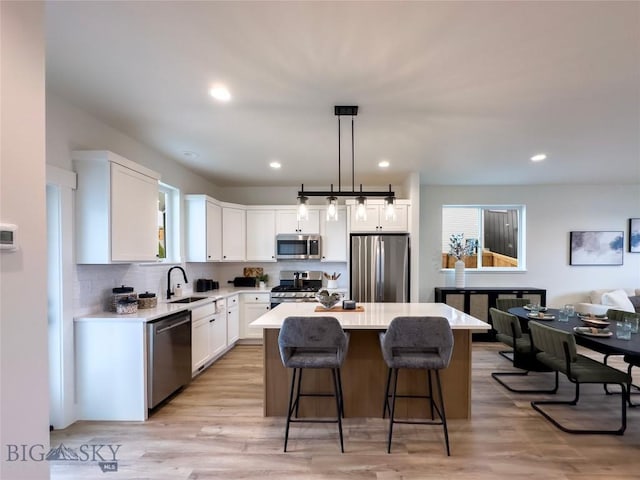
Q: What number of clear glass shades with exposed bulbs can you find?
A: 4